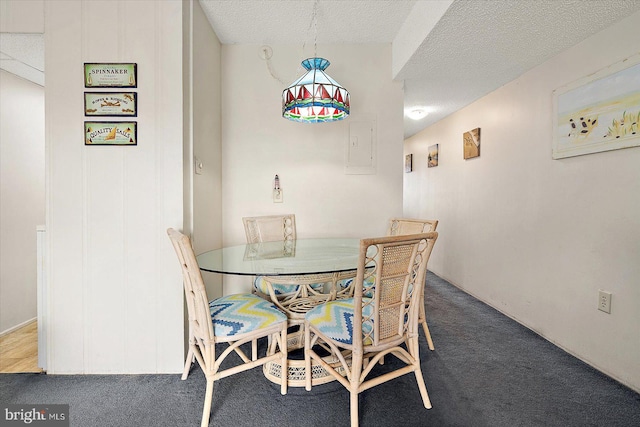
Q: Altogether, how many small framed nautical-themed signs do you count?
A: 3